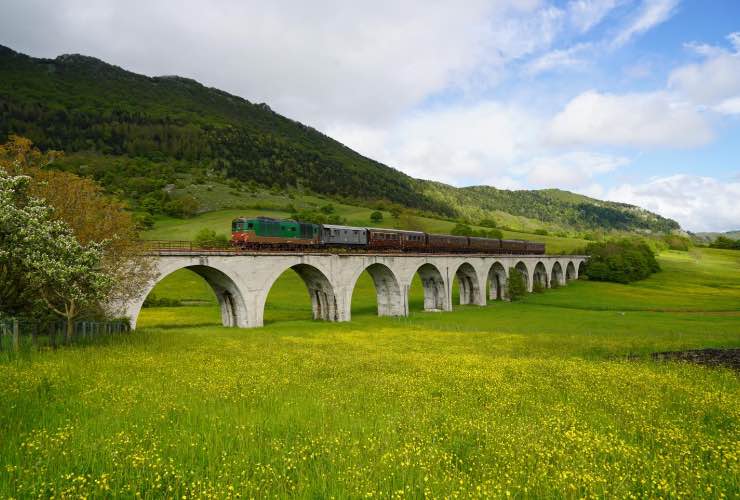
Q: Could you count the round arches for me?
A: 11